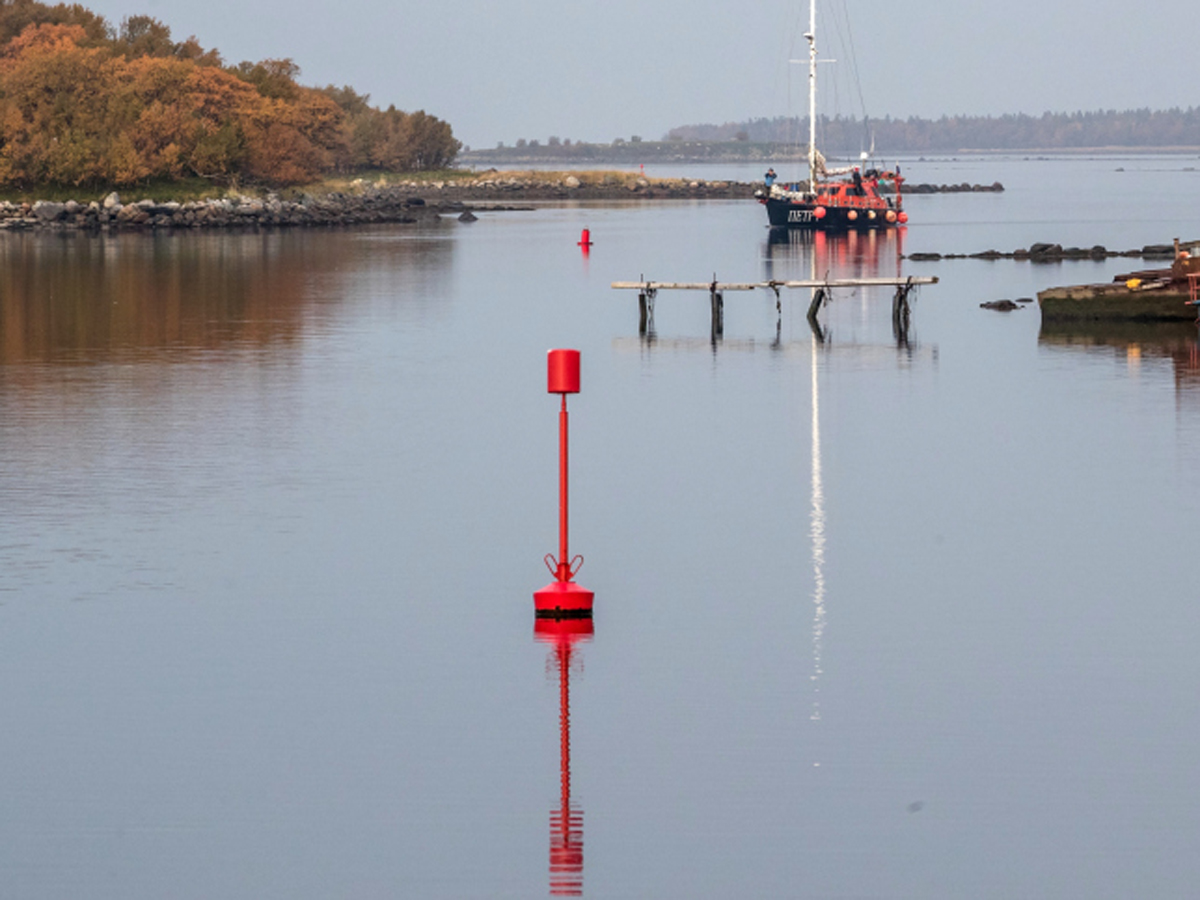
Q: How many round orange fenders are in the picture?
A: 5